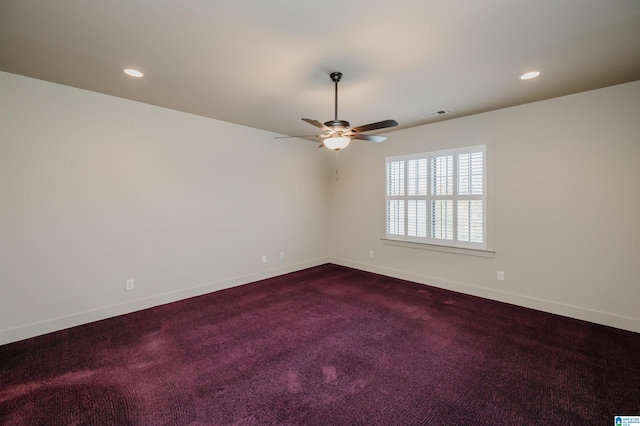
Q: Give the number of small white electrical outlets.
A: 5